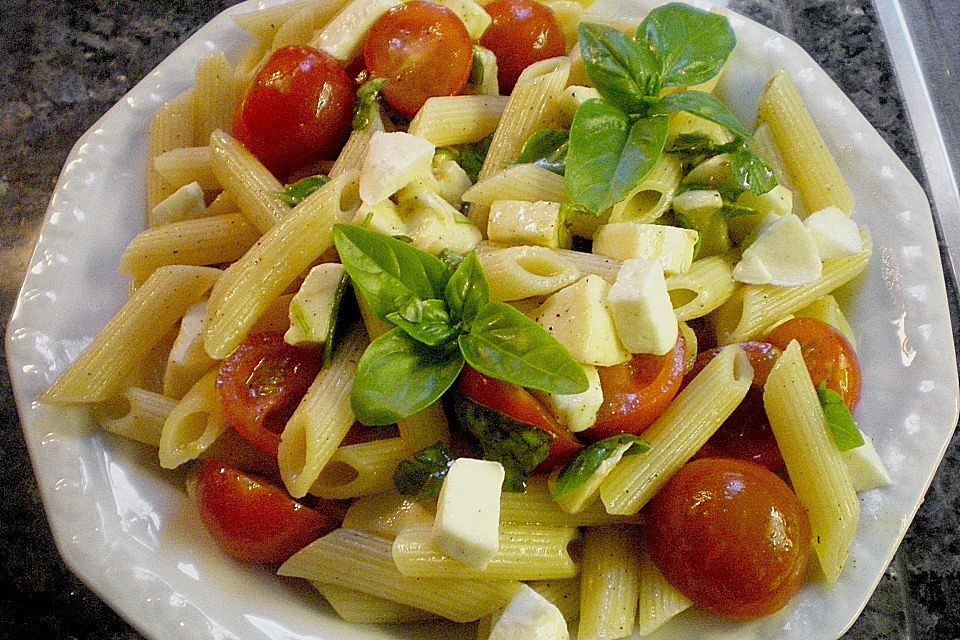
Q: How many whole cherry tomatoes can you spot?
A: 3